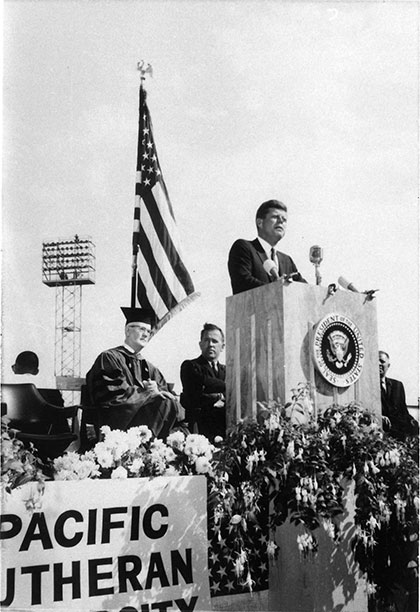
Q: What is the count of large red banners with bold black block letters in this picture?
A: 0